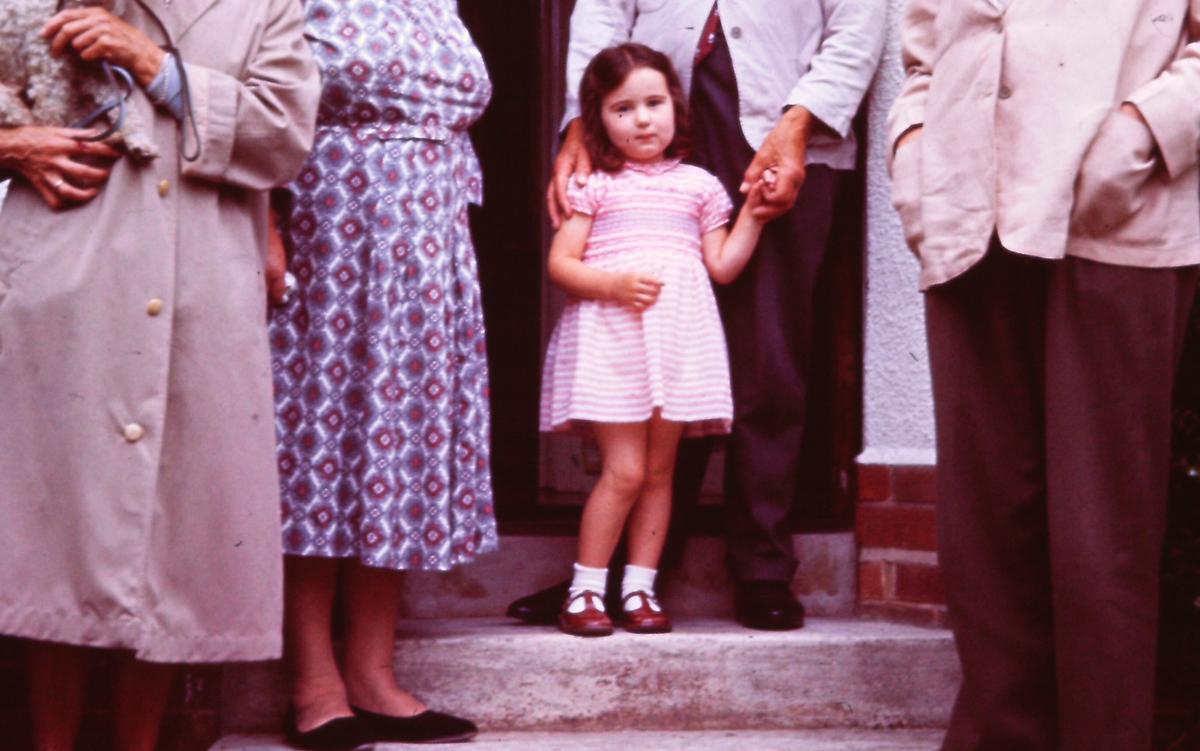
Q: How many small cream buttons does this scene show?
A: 3